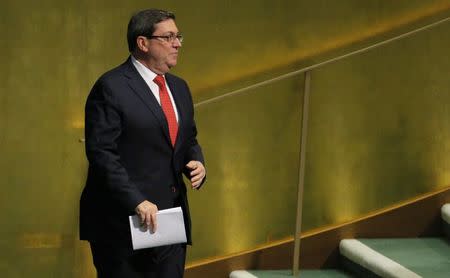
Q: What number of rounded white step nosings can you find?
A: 3